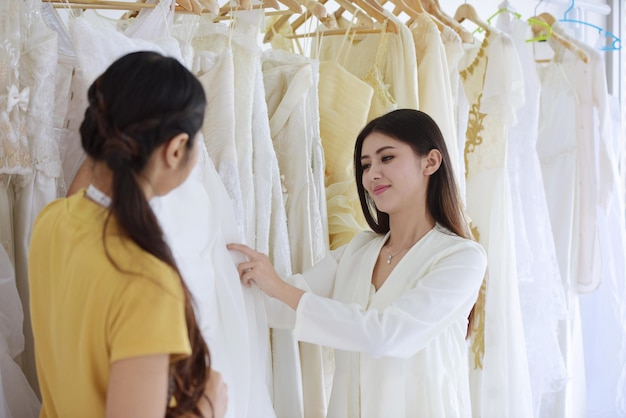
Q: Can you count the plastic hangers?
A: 2